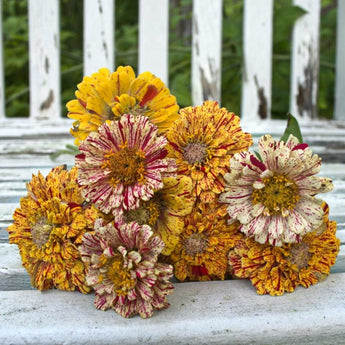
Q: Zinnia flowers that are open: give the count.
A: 9